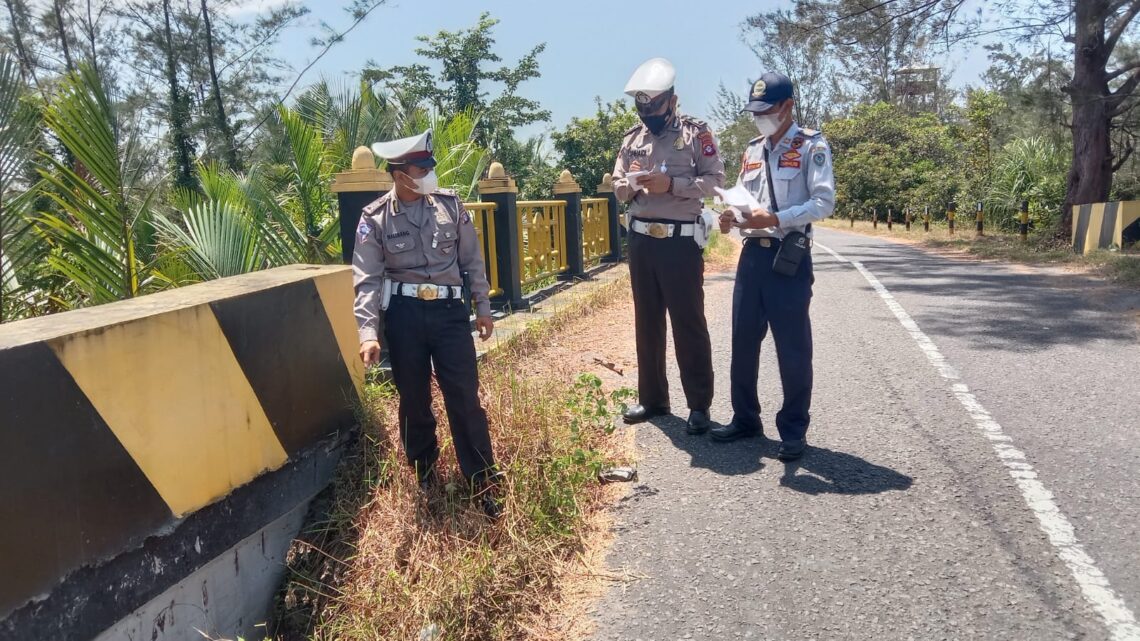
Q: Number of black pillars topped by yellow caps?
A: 4